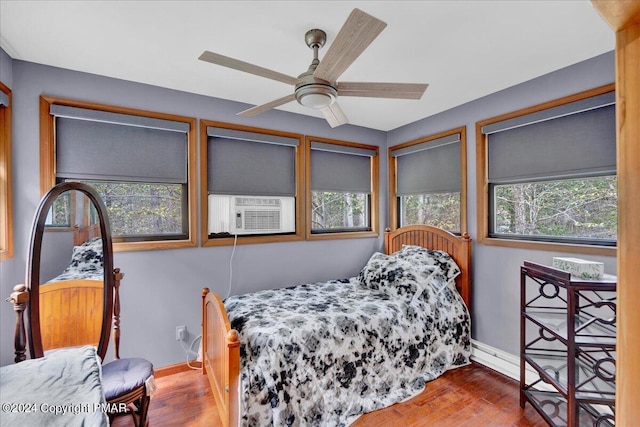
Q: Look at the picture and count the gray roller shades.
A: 5